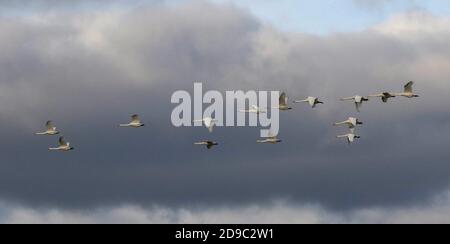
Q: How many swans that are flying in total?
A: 14